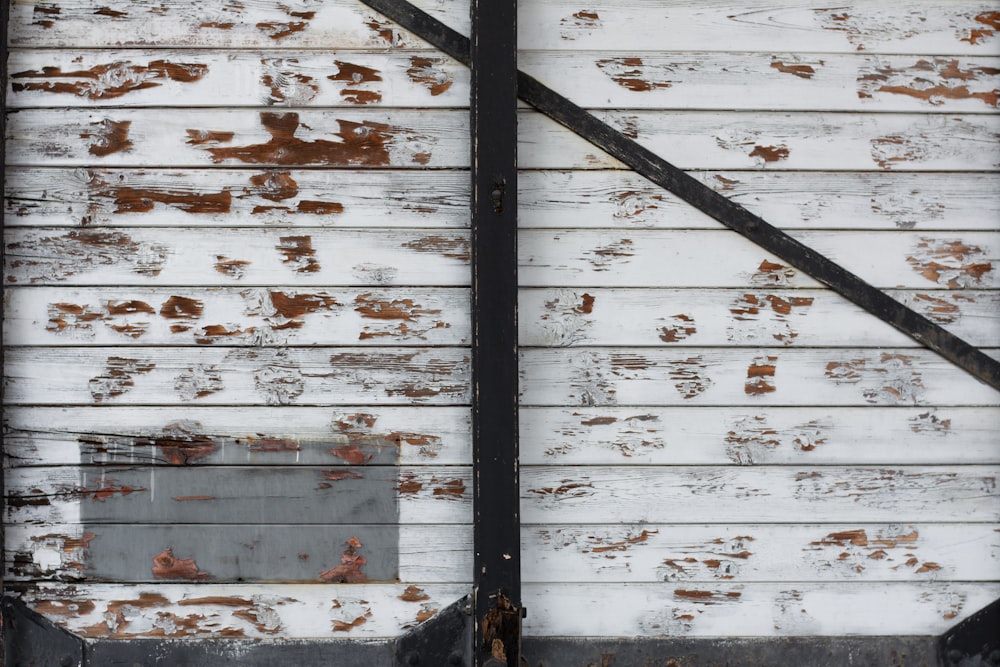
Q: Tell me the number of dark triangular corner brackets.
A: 3